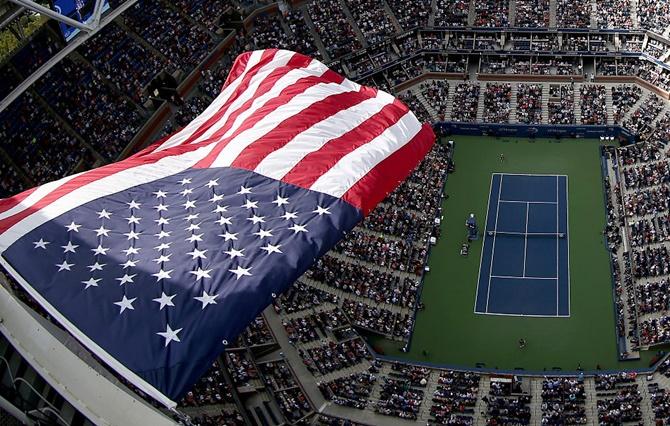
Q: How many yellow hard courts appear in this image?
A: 0